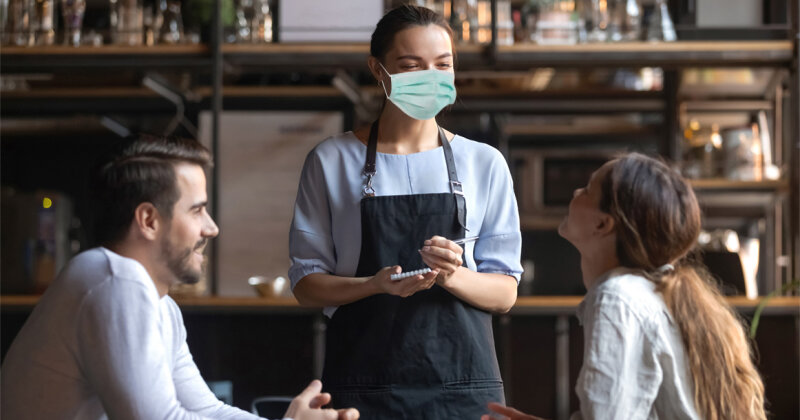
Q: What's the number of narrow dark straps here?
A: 2